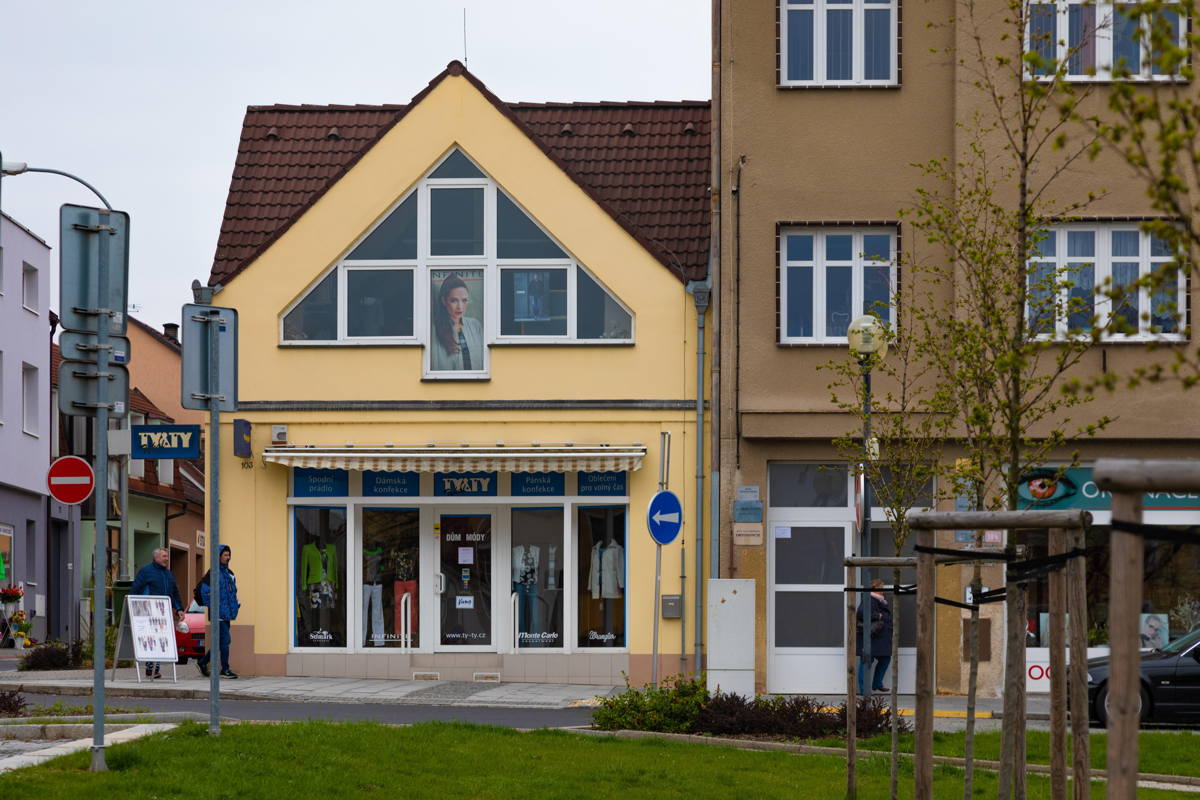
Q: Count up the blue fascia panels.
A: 5